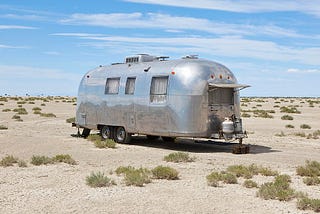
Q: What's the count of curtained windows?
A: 3